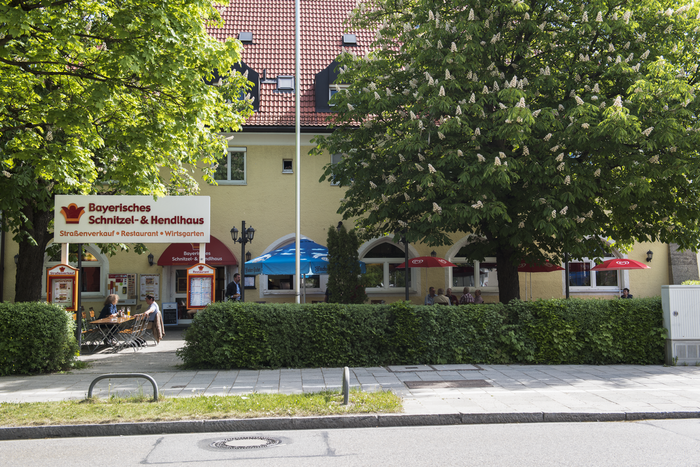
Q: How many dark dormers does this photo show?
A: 2